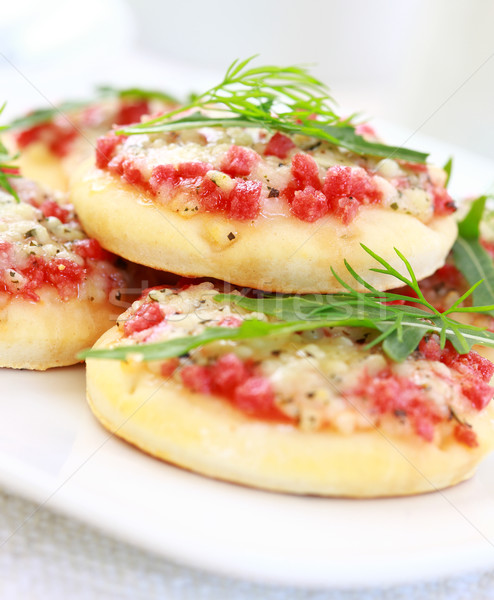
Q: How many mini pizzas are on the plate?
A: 5